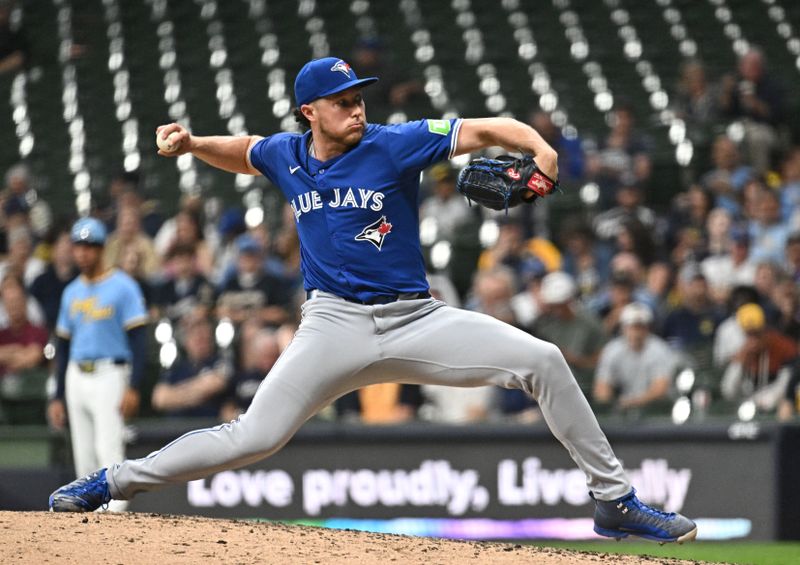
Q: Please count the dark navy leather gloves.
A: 1